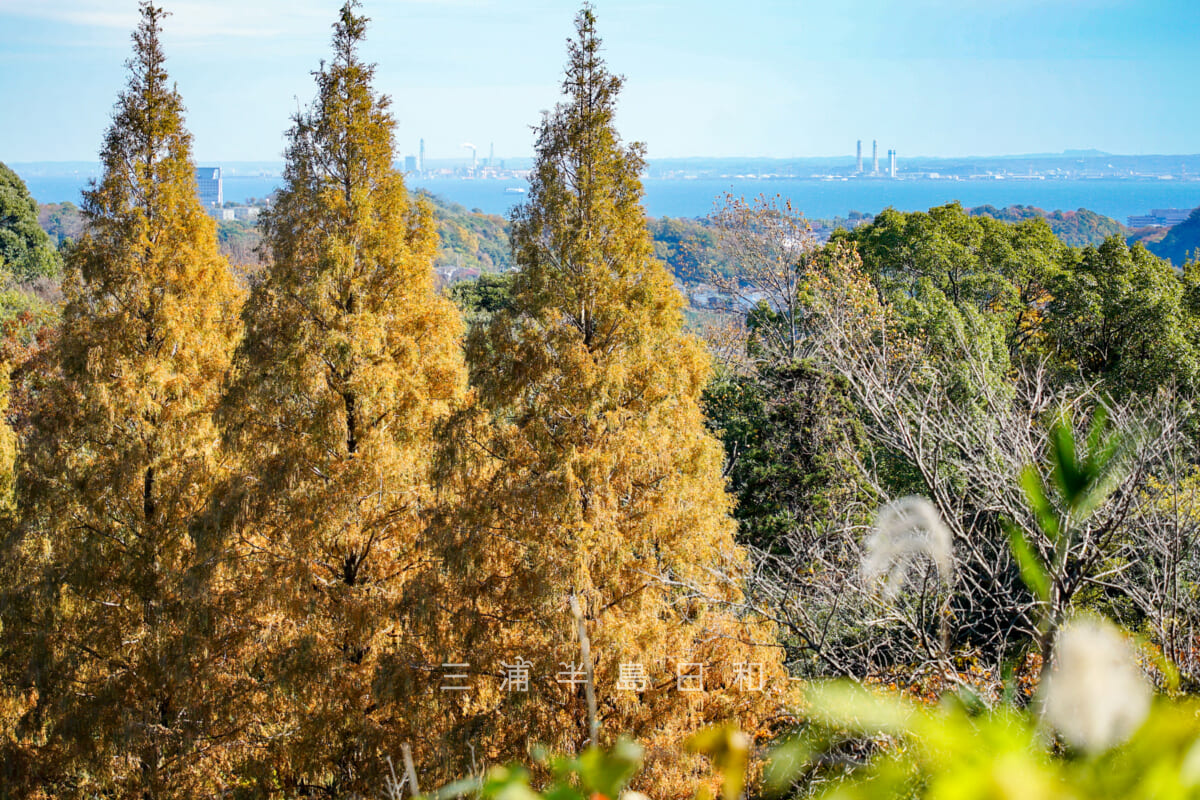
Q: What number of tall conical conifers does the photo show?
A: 3